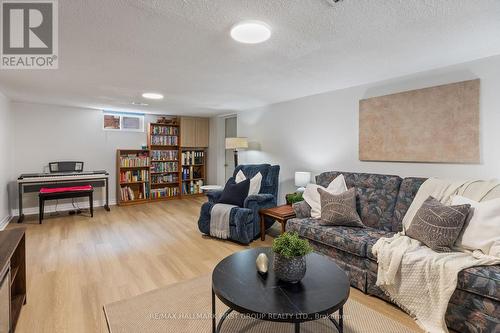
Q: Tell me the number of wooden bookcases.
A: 3